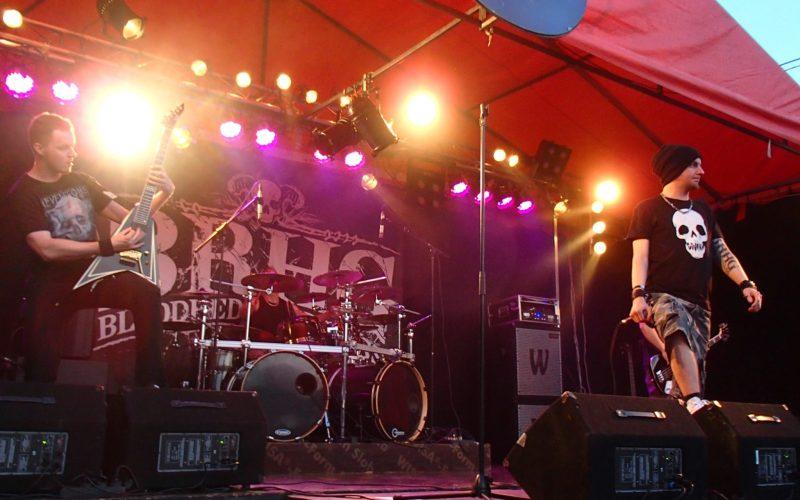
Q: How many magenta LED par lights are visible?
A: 10